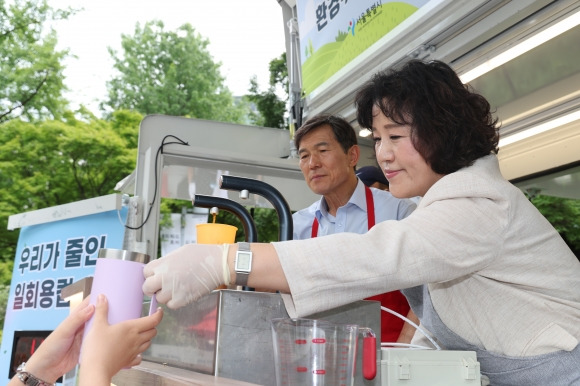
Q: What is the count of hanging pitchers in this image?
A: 0